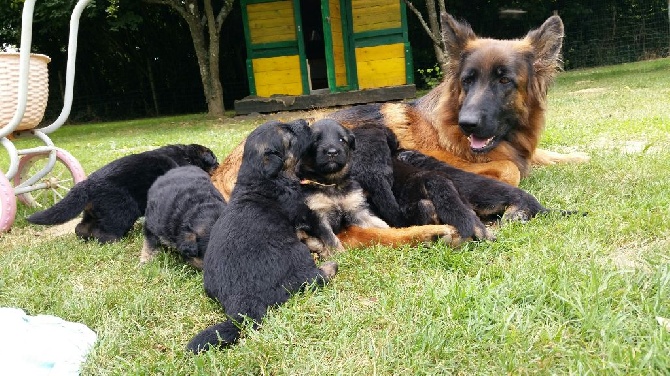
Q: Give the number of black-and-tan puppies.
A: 7